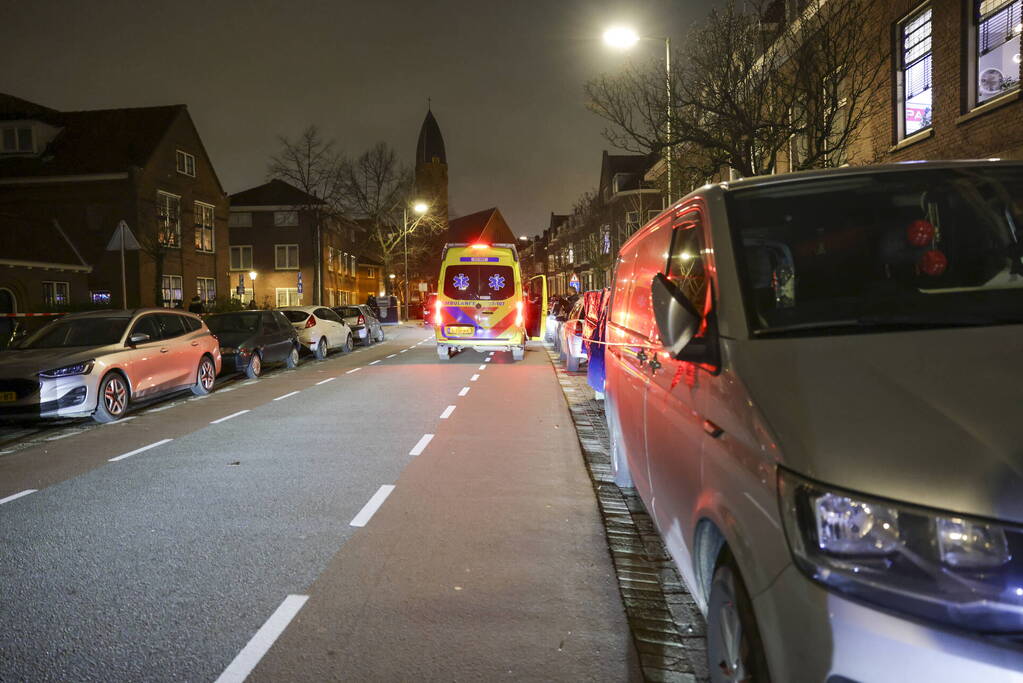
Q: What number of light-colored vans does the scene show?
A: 1